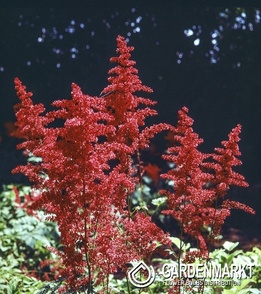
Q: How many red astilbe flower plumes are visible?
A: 5